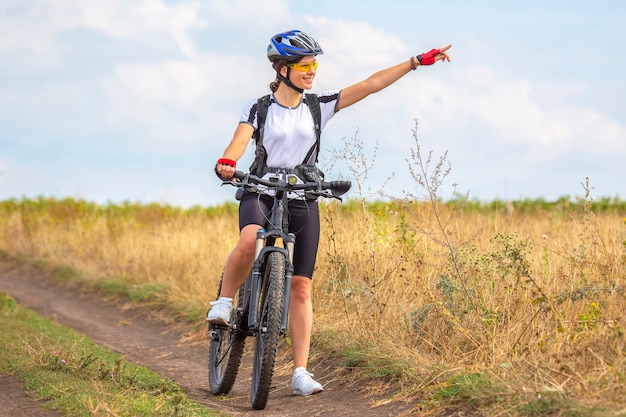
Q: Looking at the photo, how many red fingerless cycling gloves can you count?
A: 2